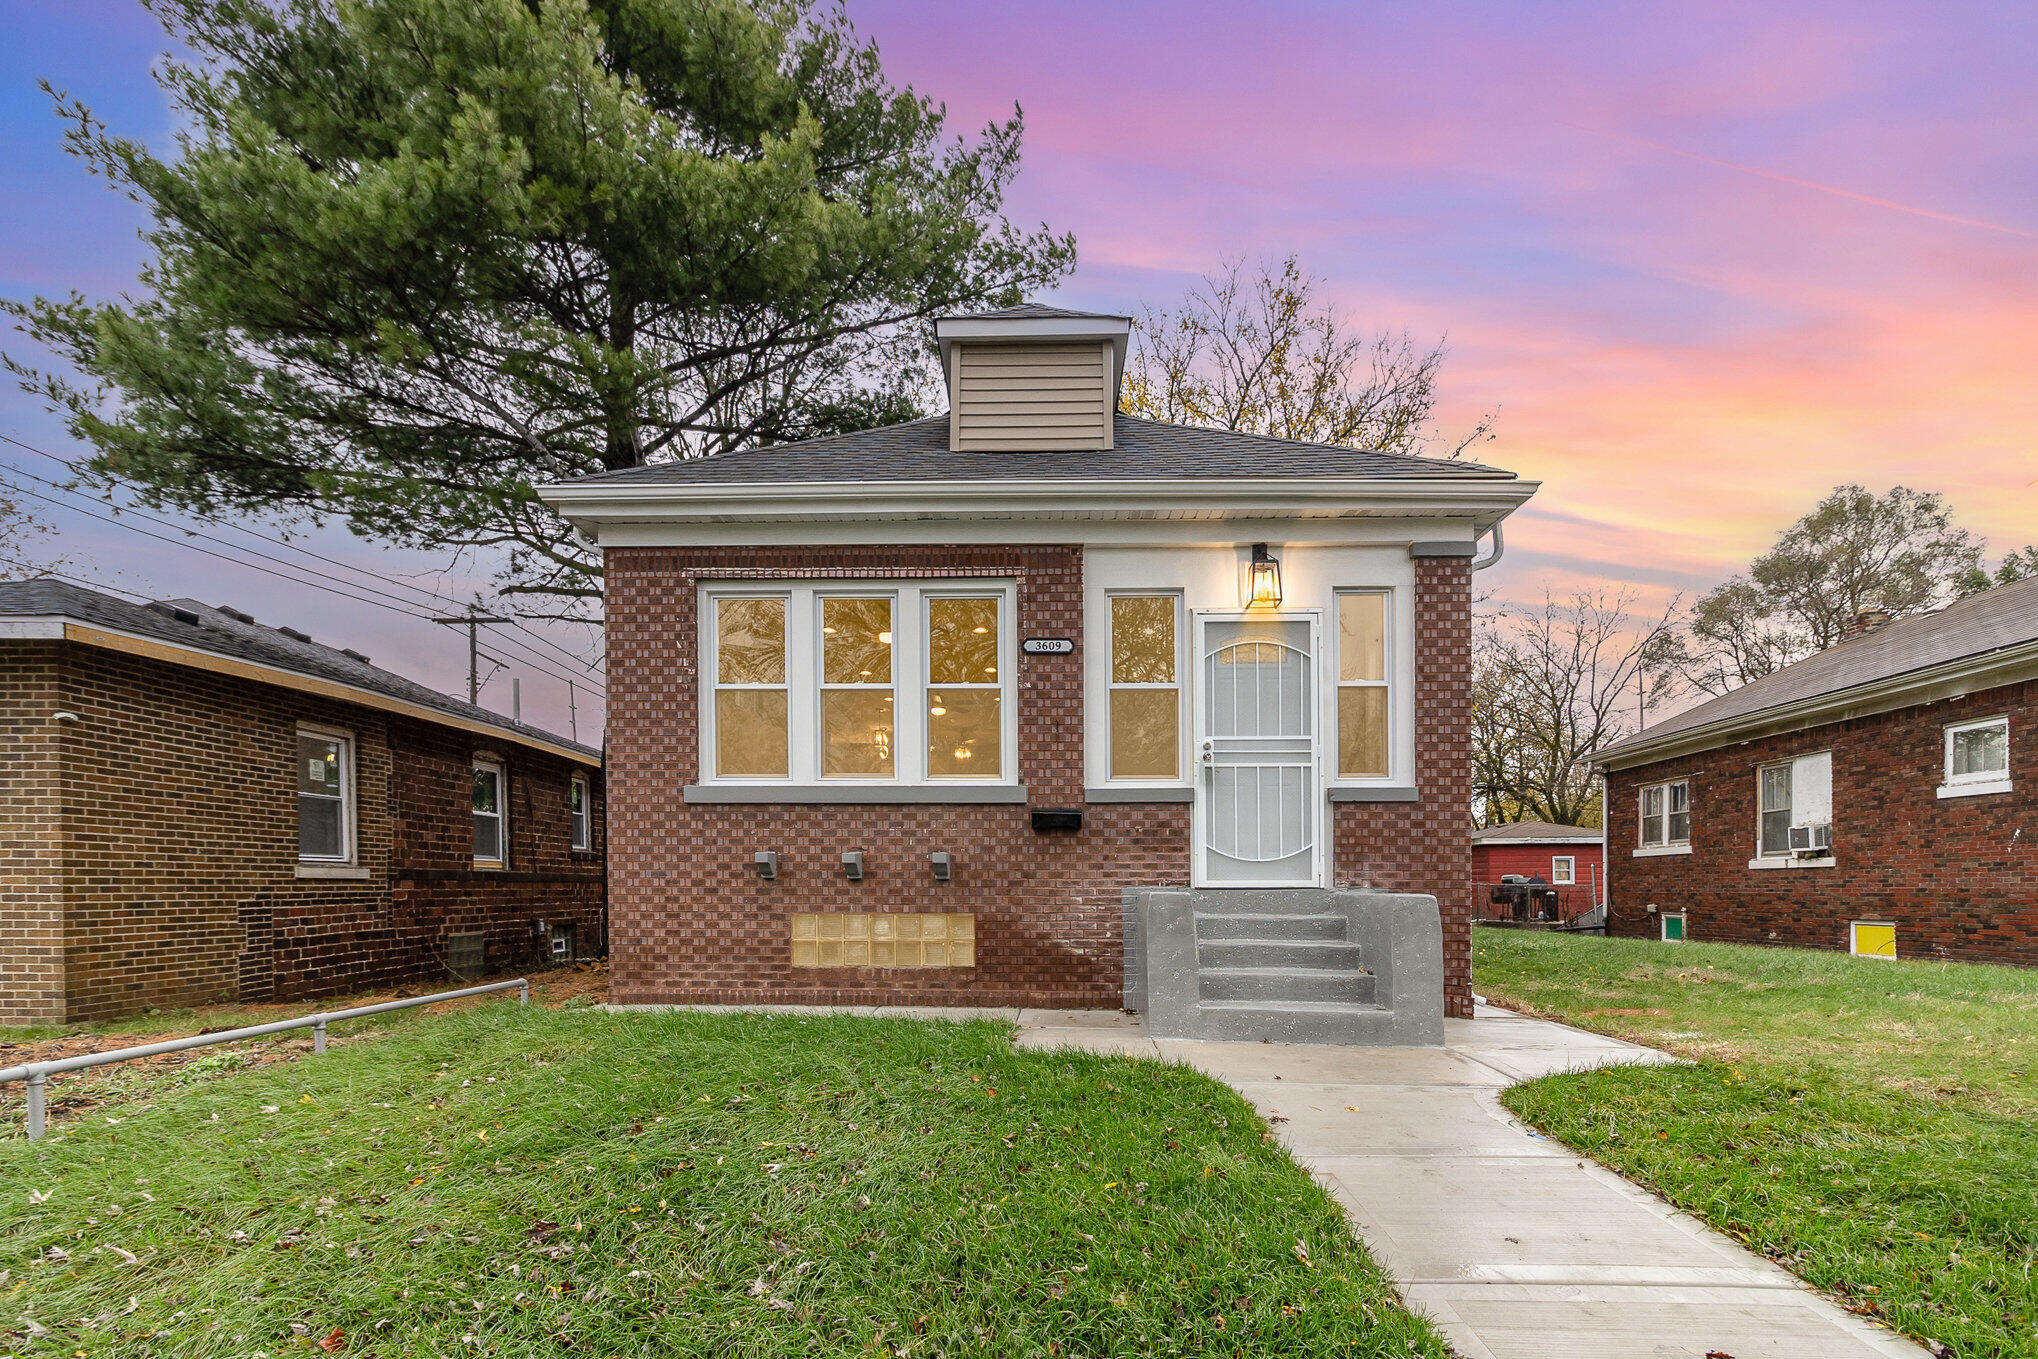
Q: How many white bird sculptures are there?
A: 0